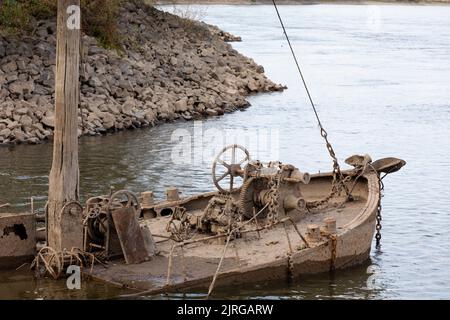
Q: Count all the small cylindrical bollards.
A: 4